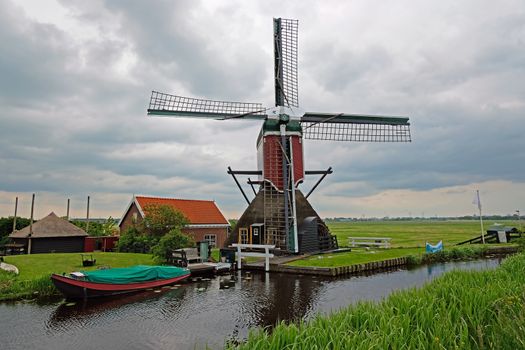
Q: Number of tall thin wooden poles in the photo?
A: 4